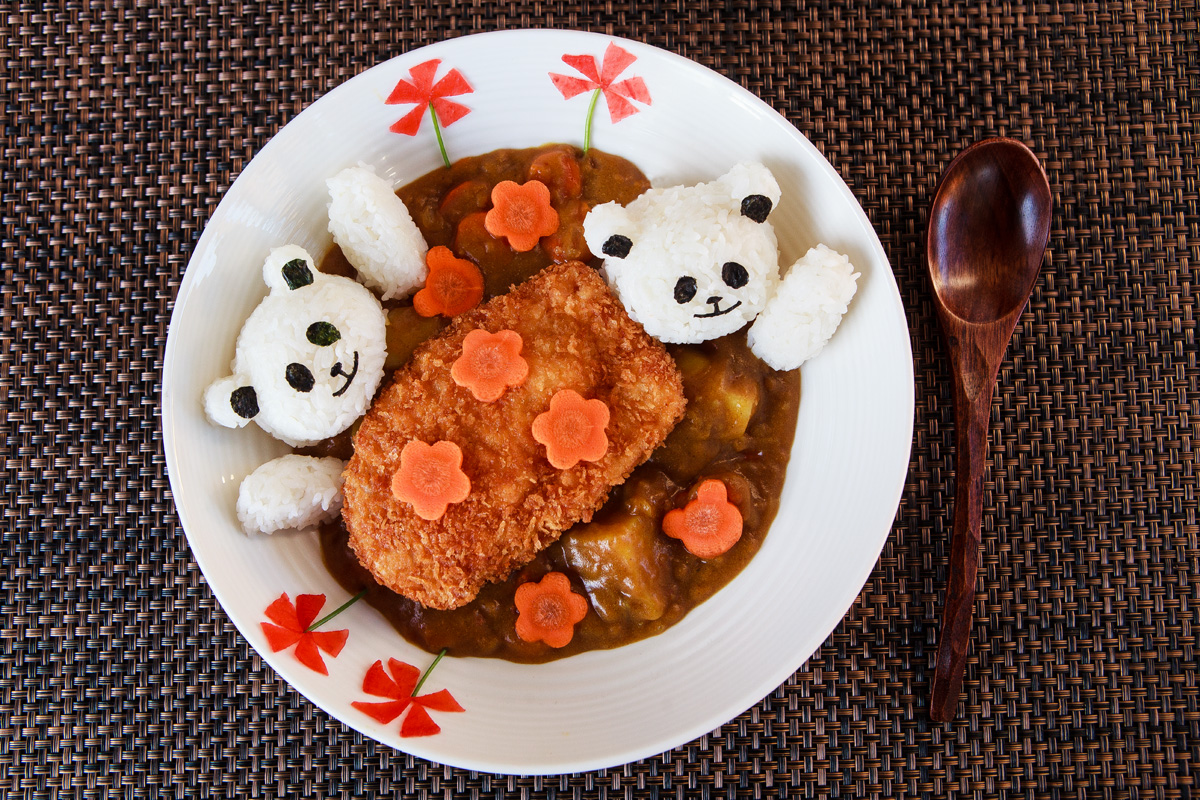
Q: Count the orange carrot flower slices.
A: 7